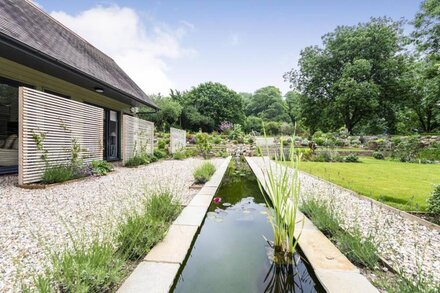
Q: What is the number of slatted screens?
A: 3